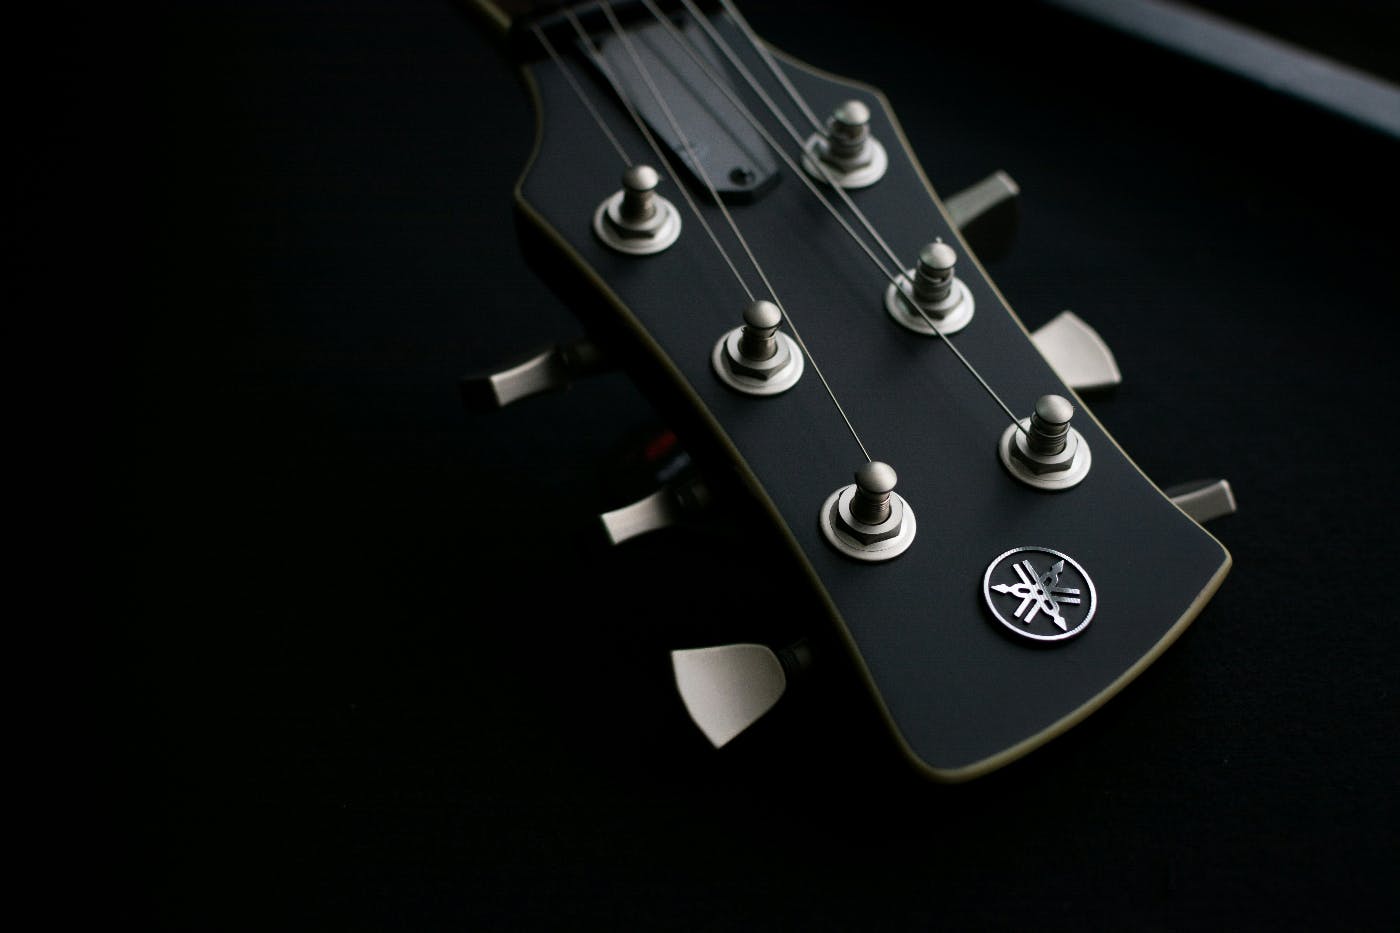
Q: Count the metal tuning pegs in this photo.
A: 6